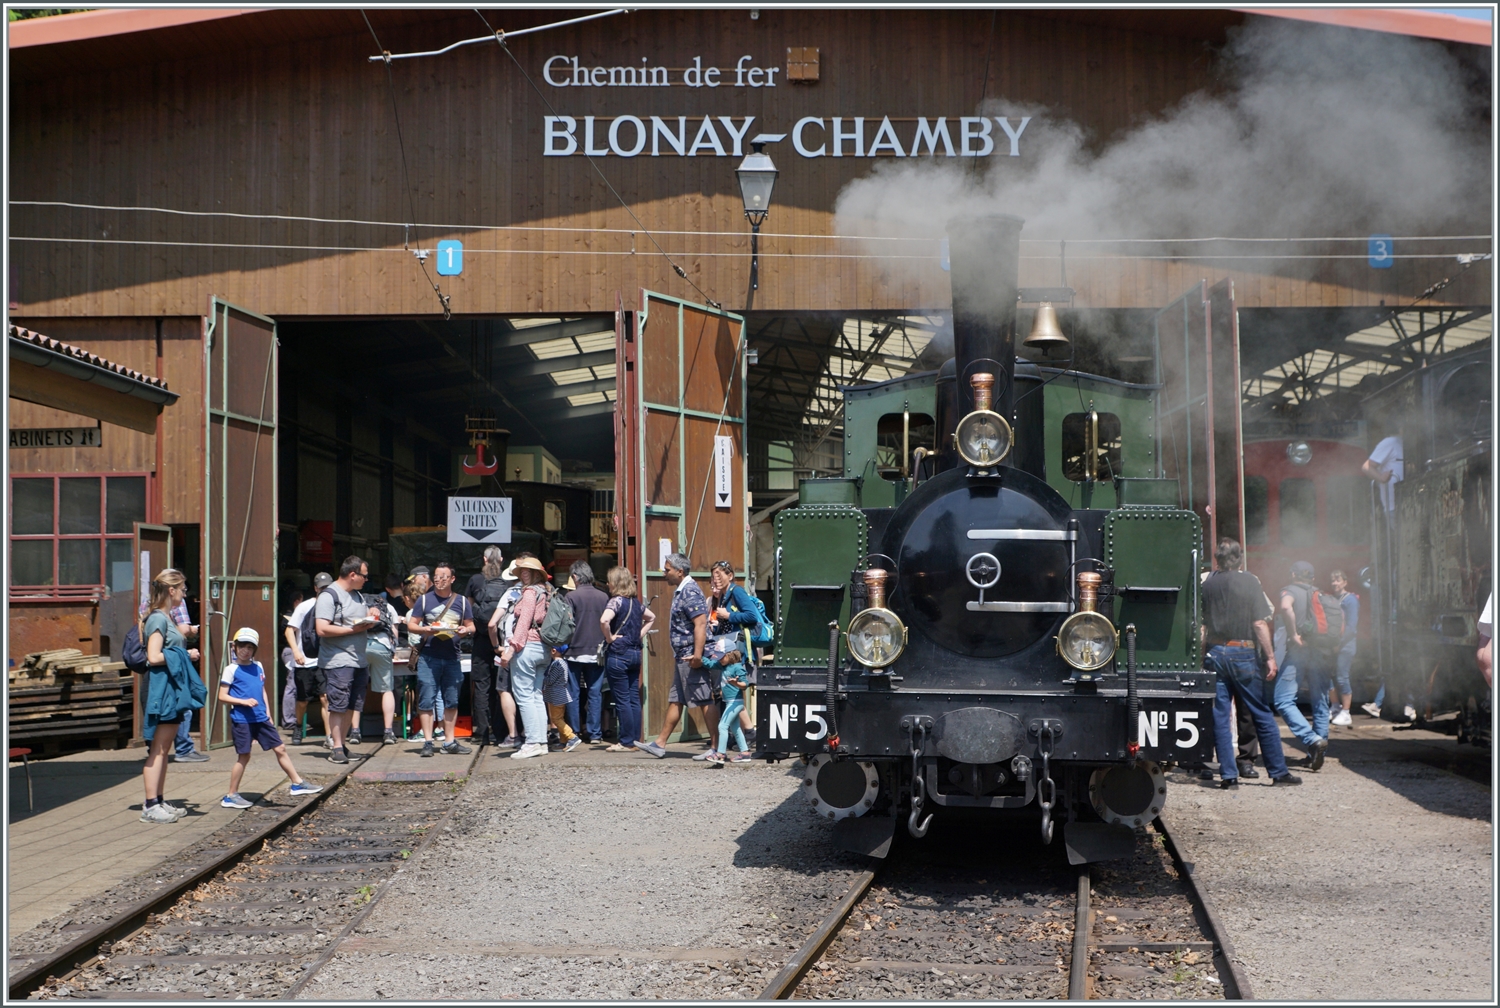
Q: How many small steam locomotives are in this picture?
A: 1